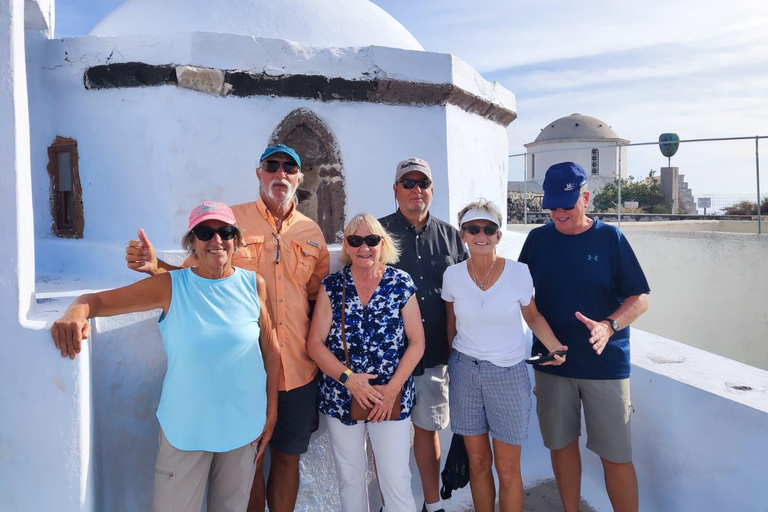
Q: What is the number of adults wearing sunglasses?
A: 6